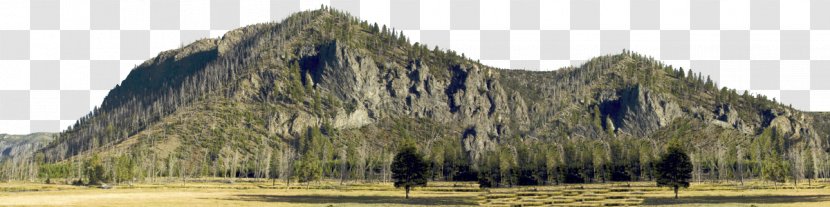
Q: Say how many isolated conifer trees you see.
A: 2